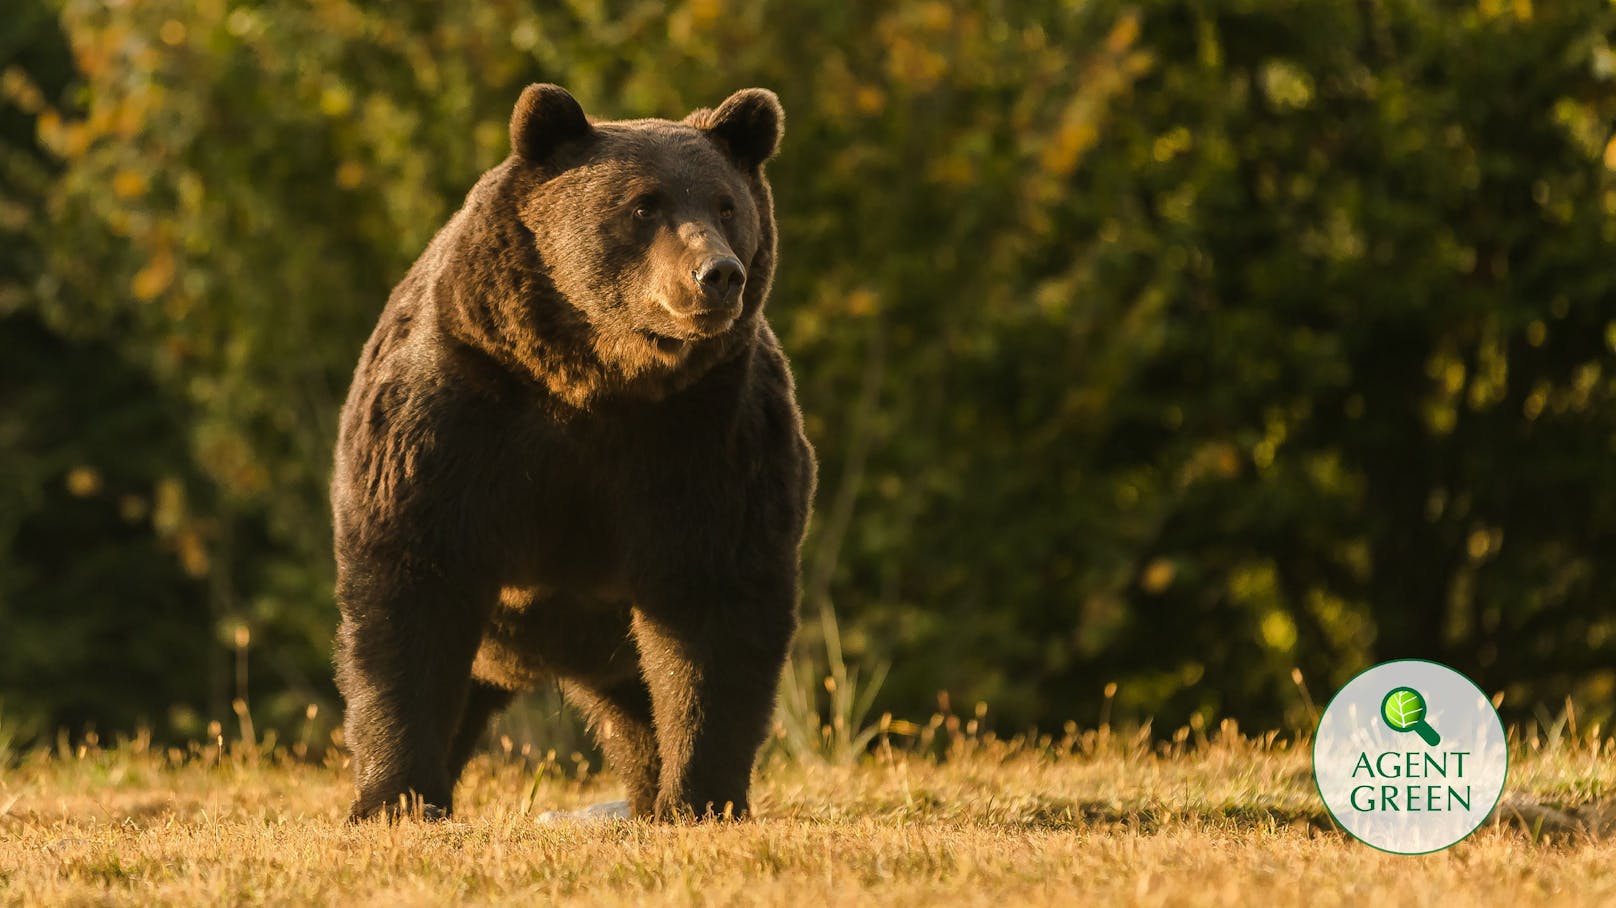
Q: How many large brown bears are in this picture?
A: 1